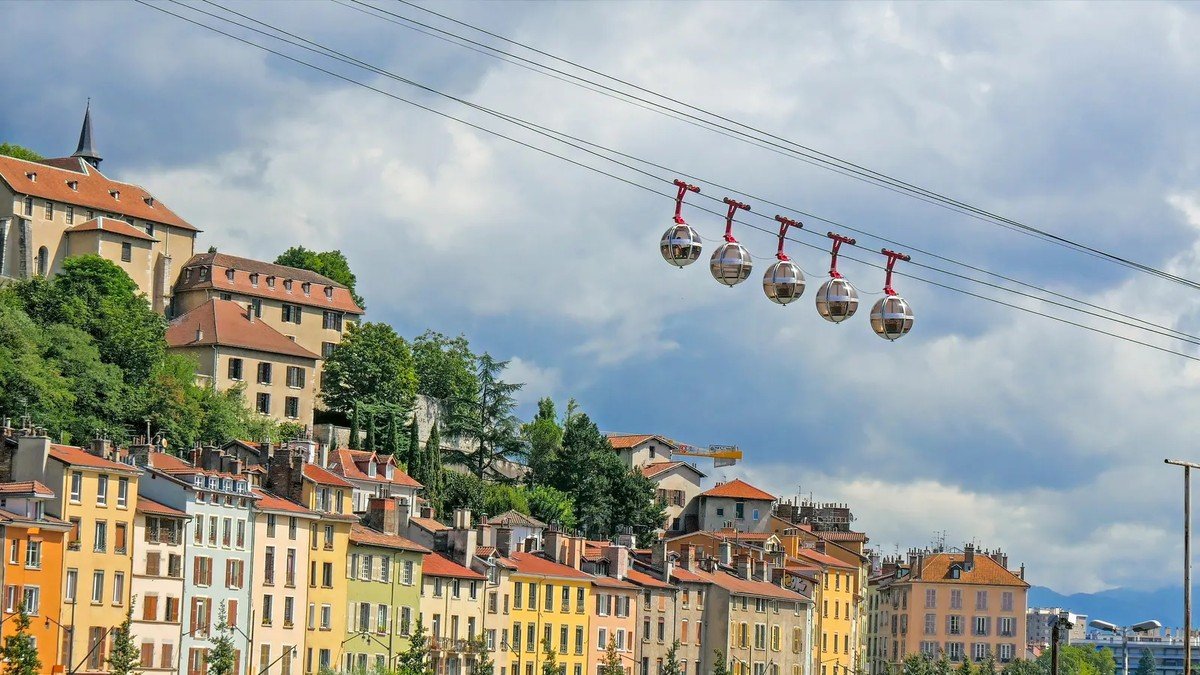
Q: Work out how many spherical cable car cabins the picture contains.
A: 5